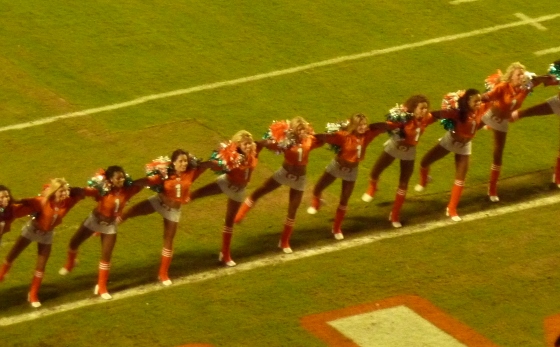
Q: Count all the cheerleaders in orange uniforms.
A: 11